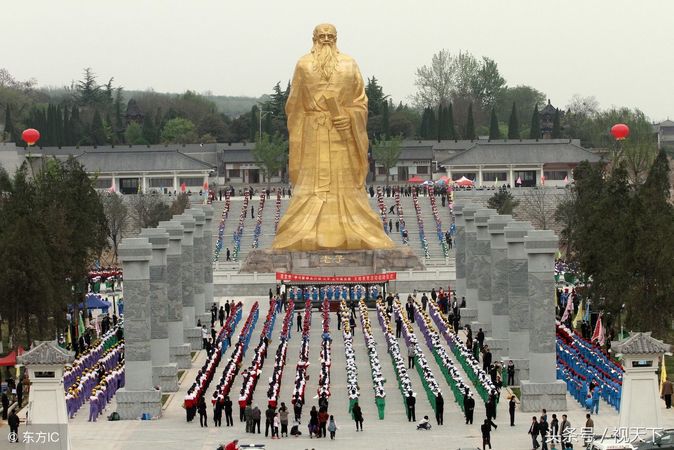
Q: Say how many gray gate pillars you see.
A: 12